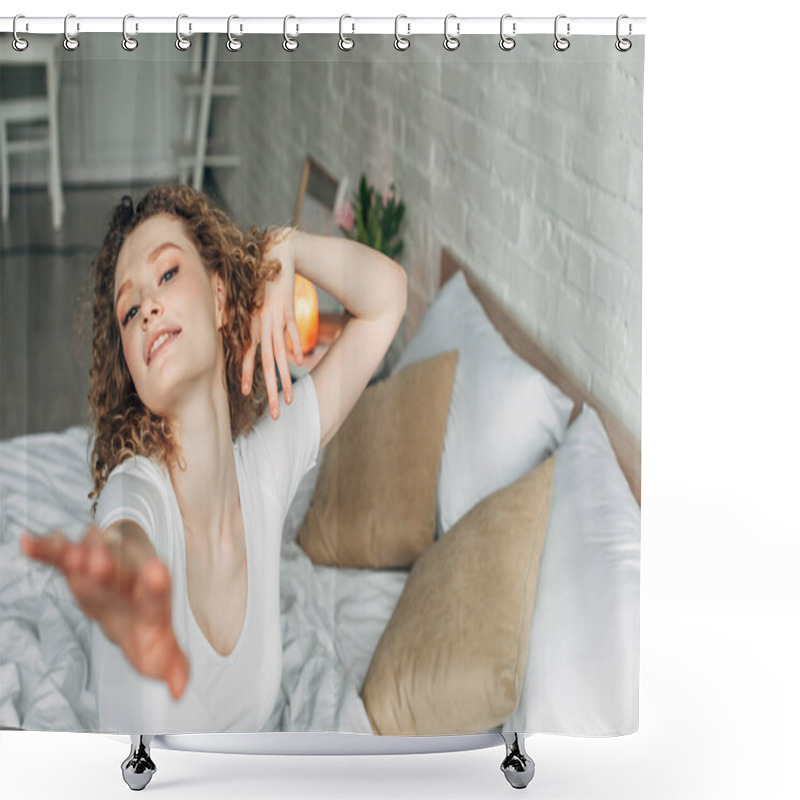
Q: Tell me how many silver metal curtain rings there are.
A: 12